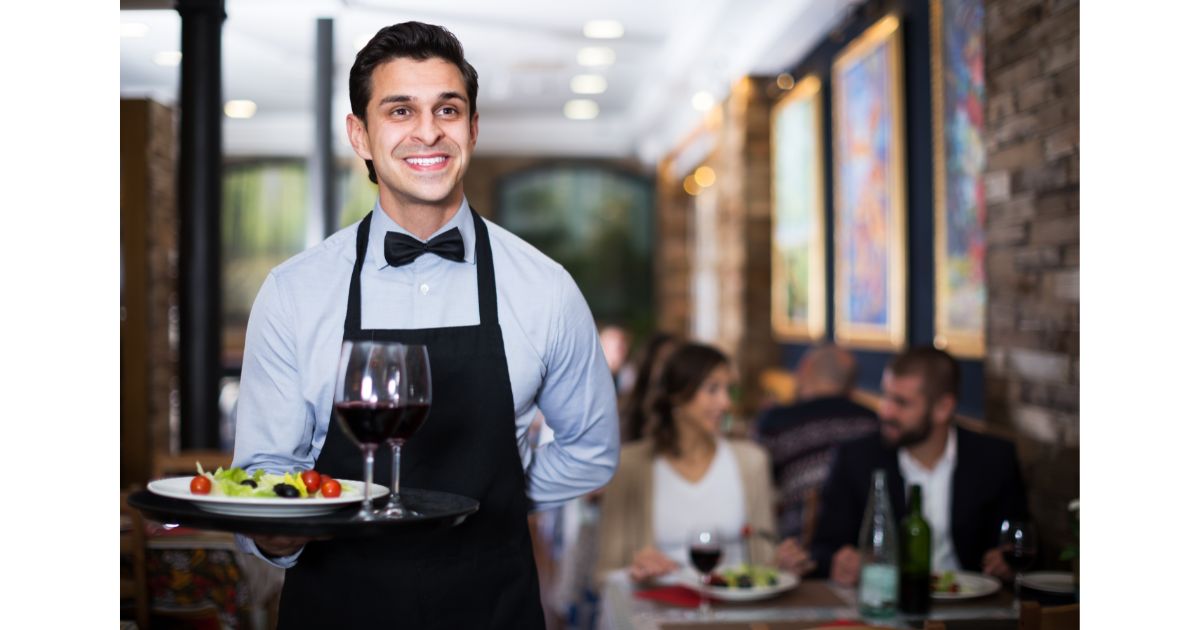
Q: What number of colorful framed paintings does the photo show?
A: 3